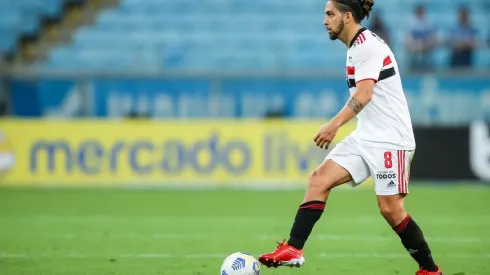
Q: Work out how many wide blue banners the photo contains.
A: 1